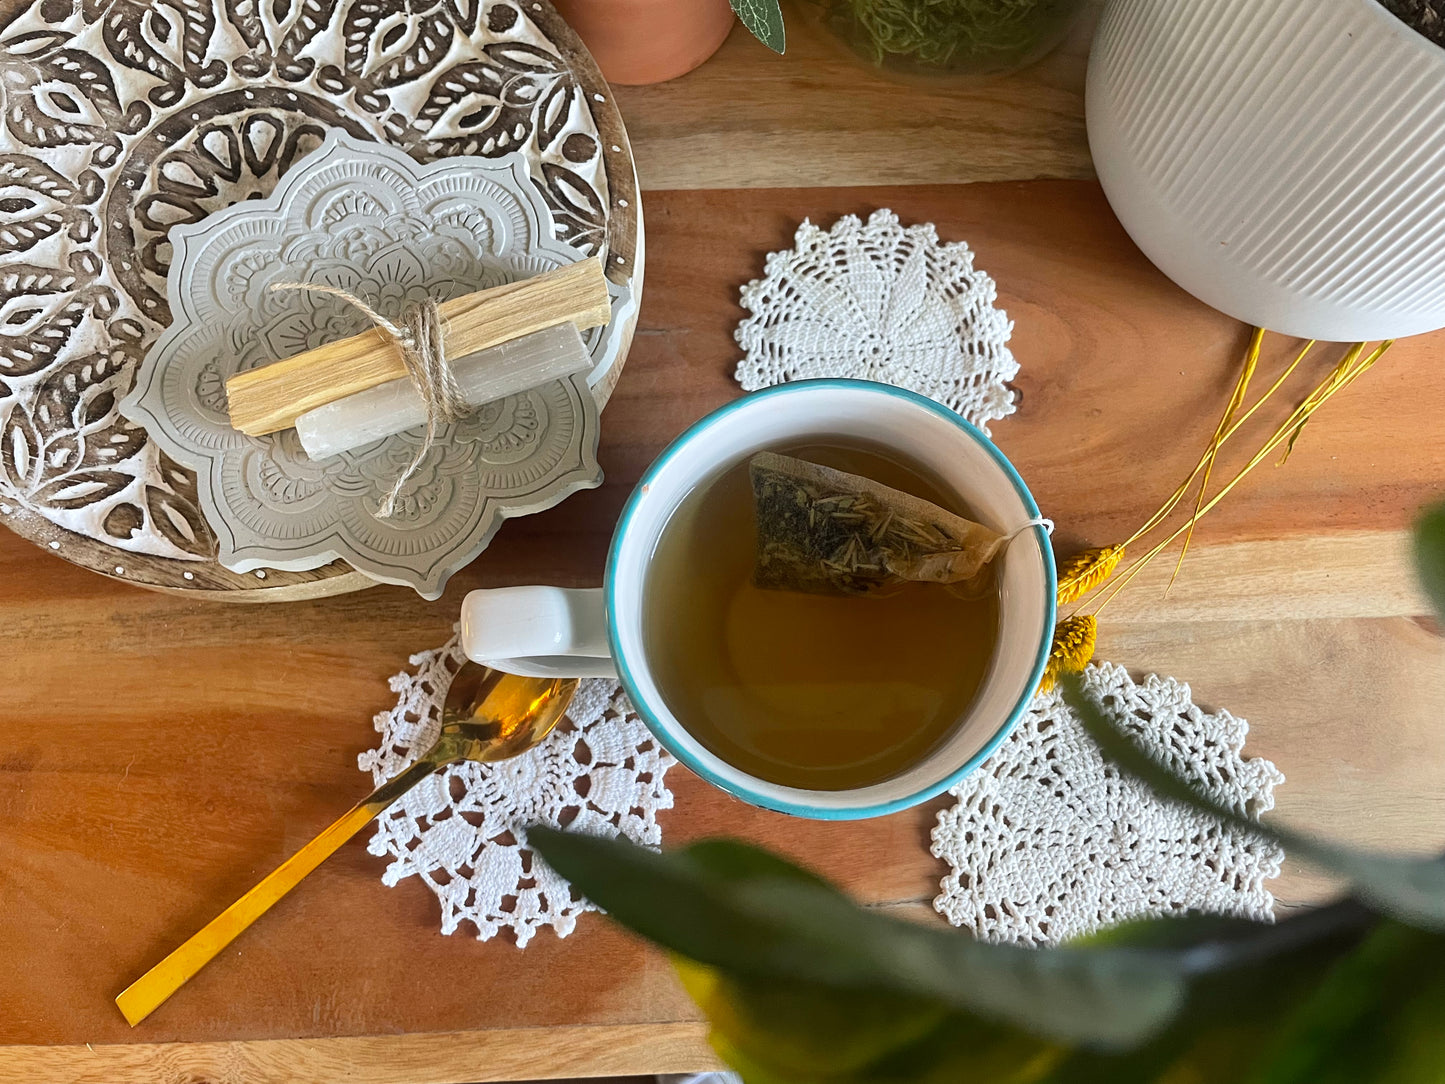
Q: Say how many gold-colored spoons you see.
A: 1